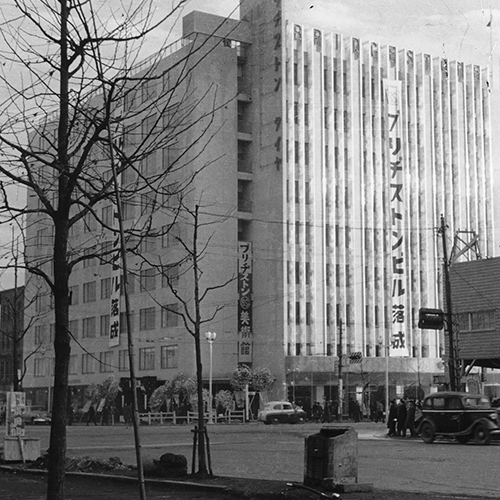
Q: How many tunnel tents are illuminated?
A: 0